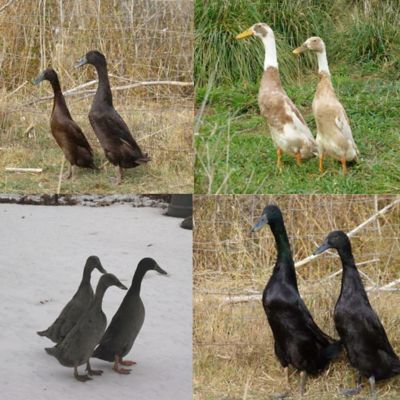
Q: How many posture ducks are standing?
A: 9